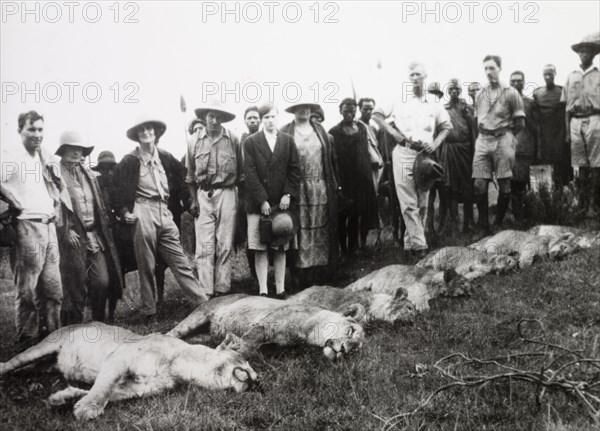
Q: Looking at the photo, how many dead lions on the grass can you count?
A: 7